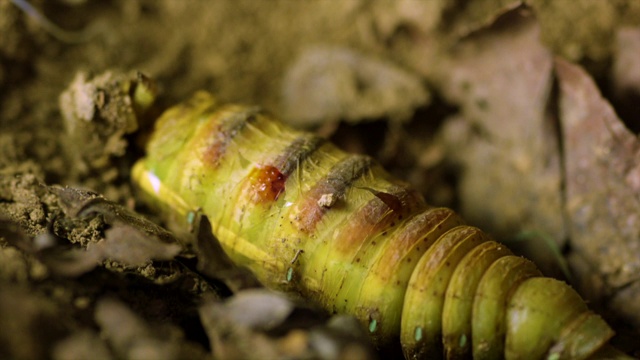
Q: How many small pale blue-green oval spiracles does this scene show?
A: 5